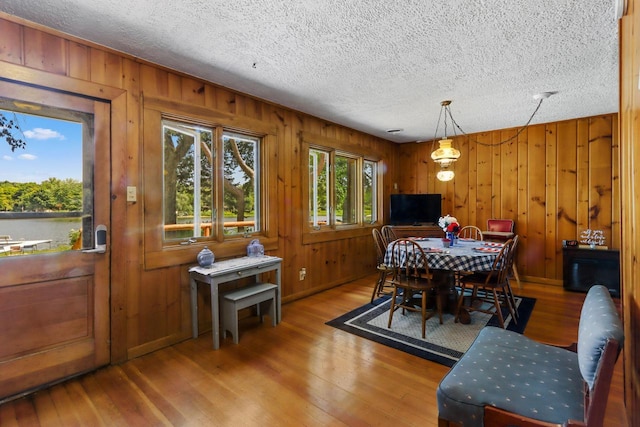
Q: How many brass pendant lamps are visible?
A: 1